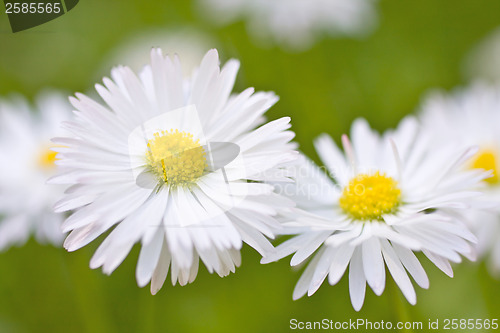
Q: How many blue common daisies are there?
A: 0